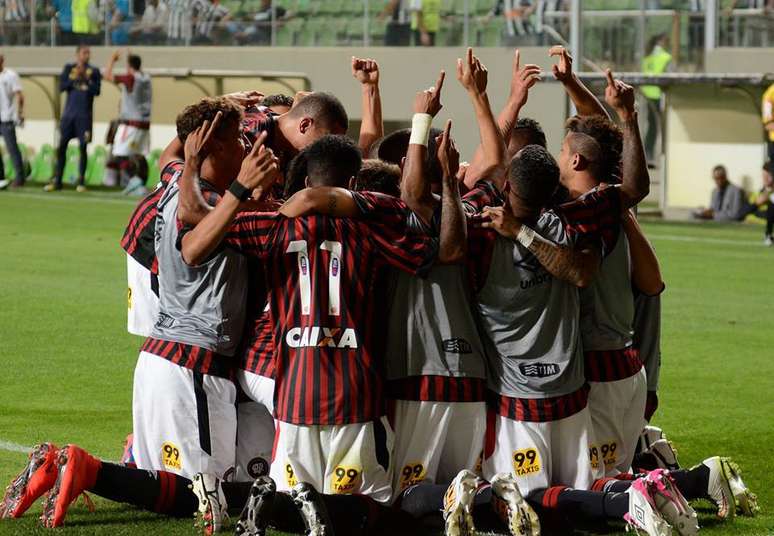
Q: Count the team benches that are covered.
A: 2